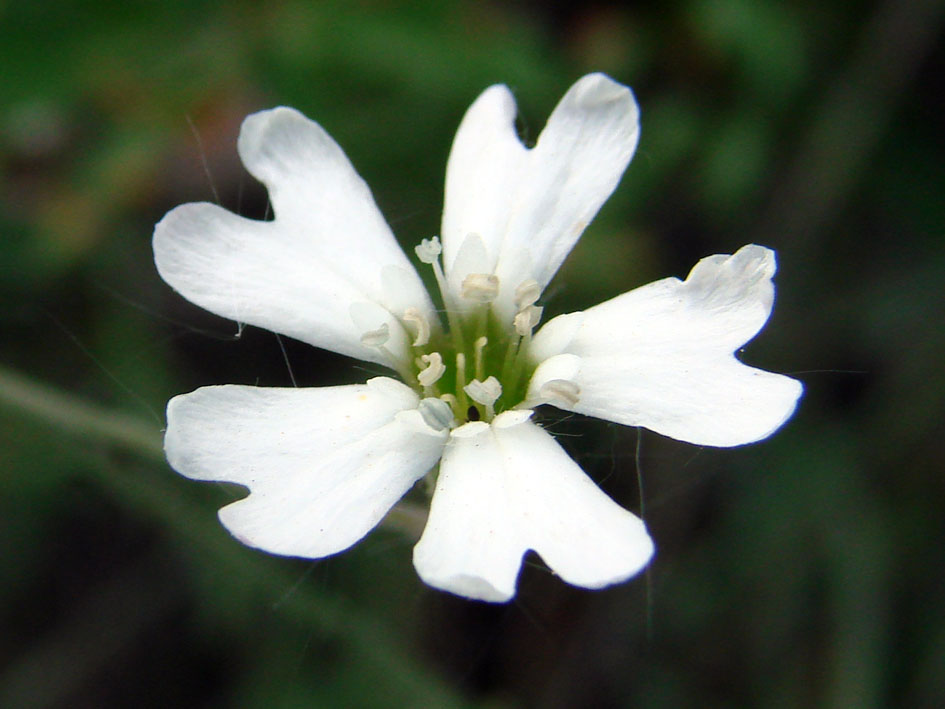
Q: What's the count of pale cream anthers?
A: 10